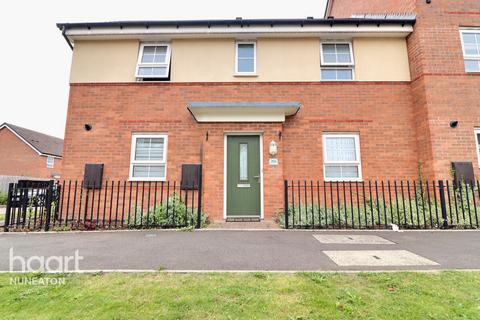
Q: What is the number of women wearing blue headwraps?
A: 0